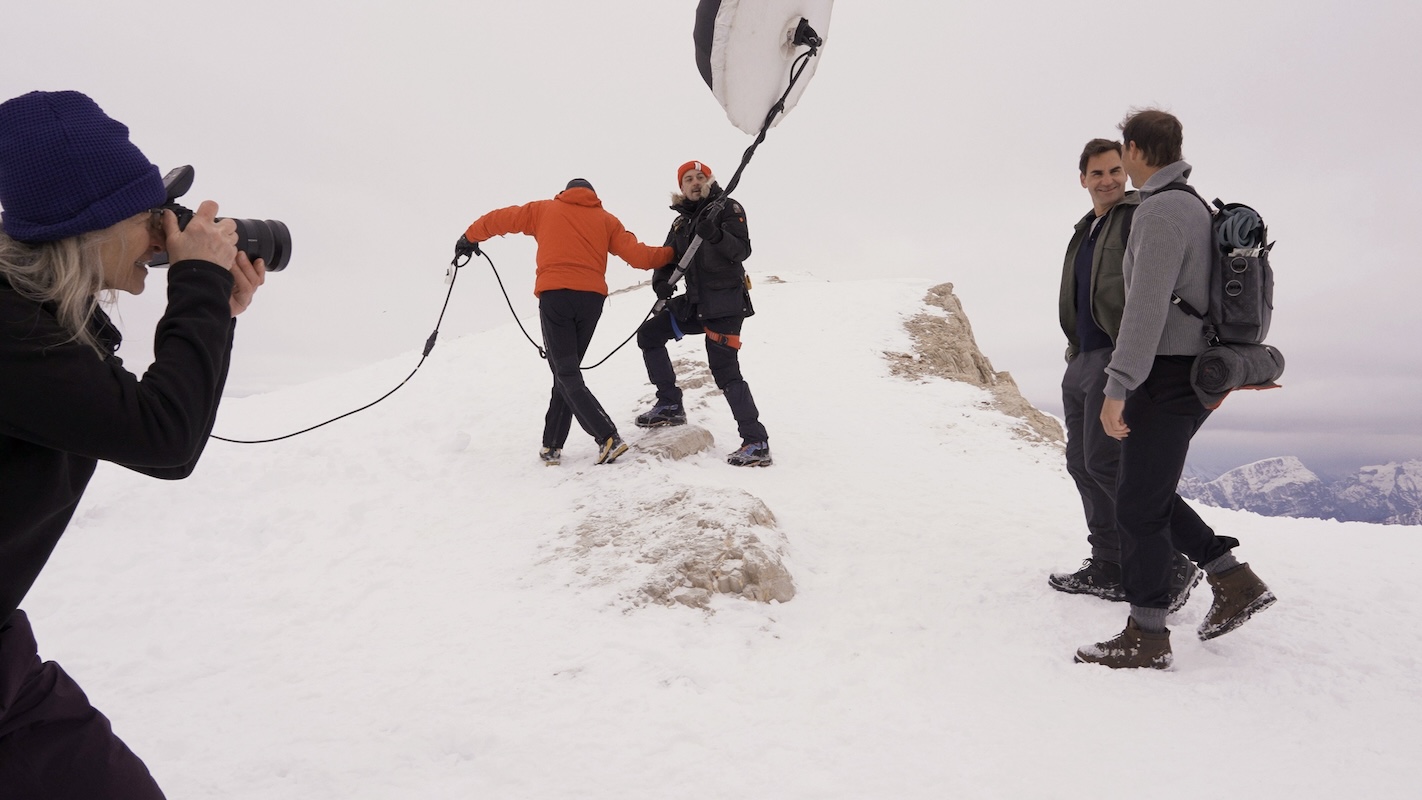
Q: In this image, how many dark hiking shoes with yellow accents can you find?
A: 2